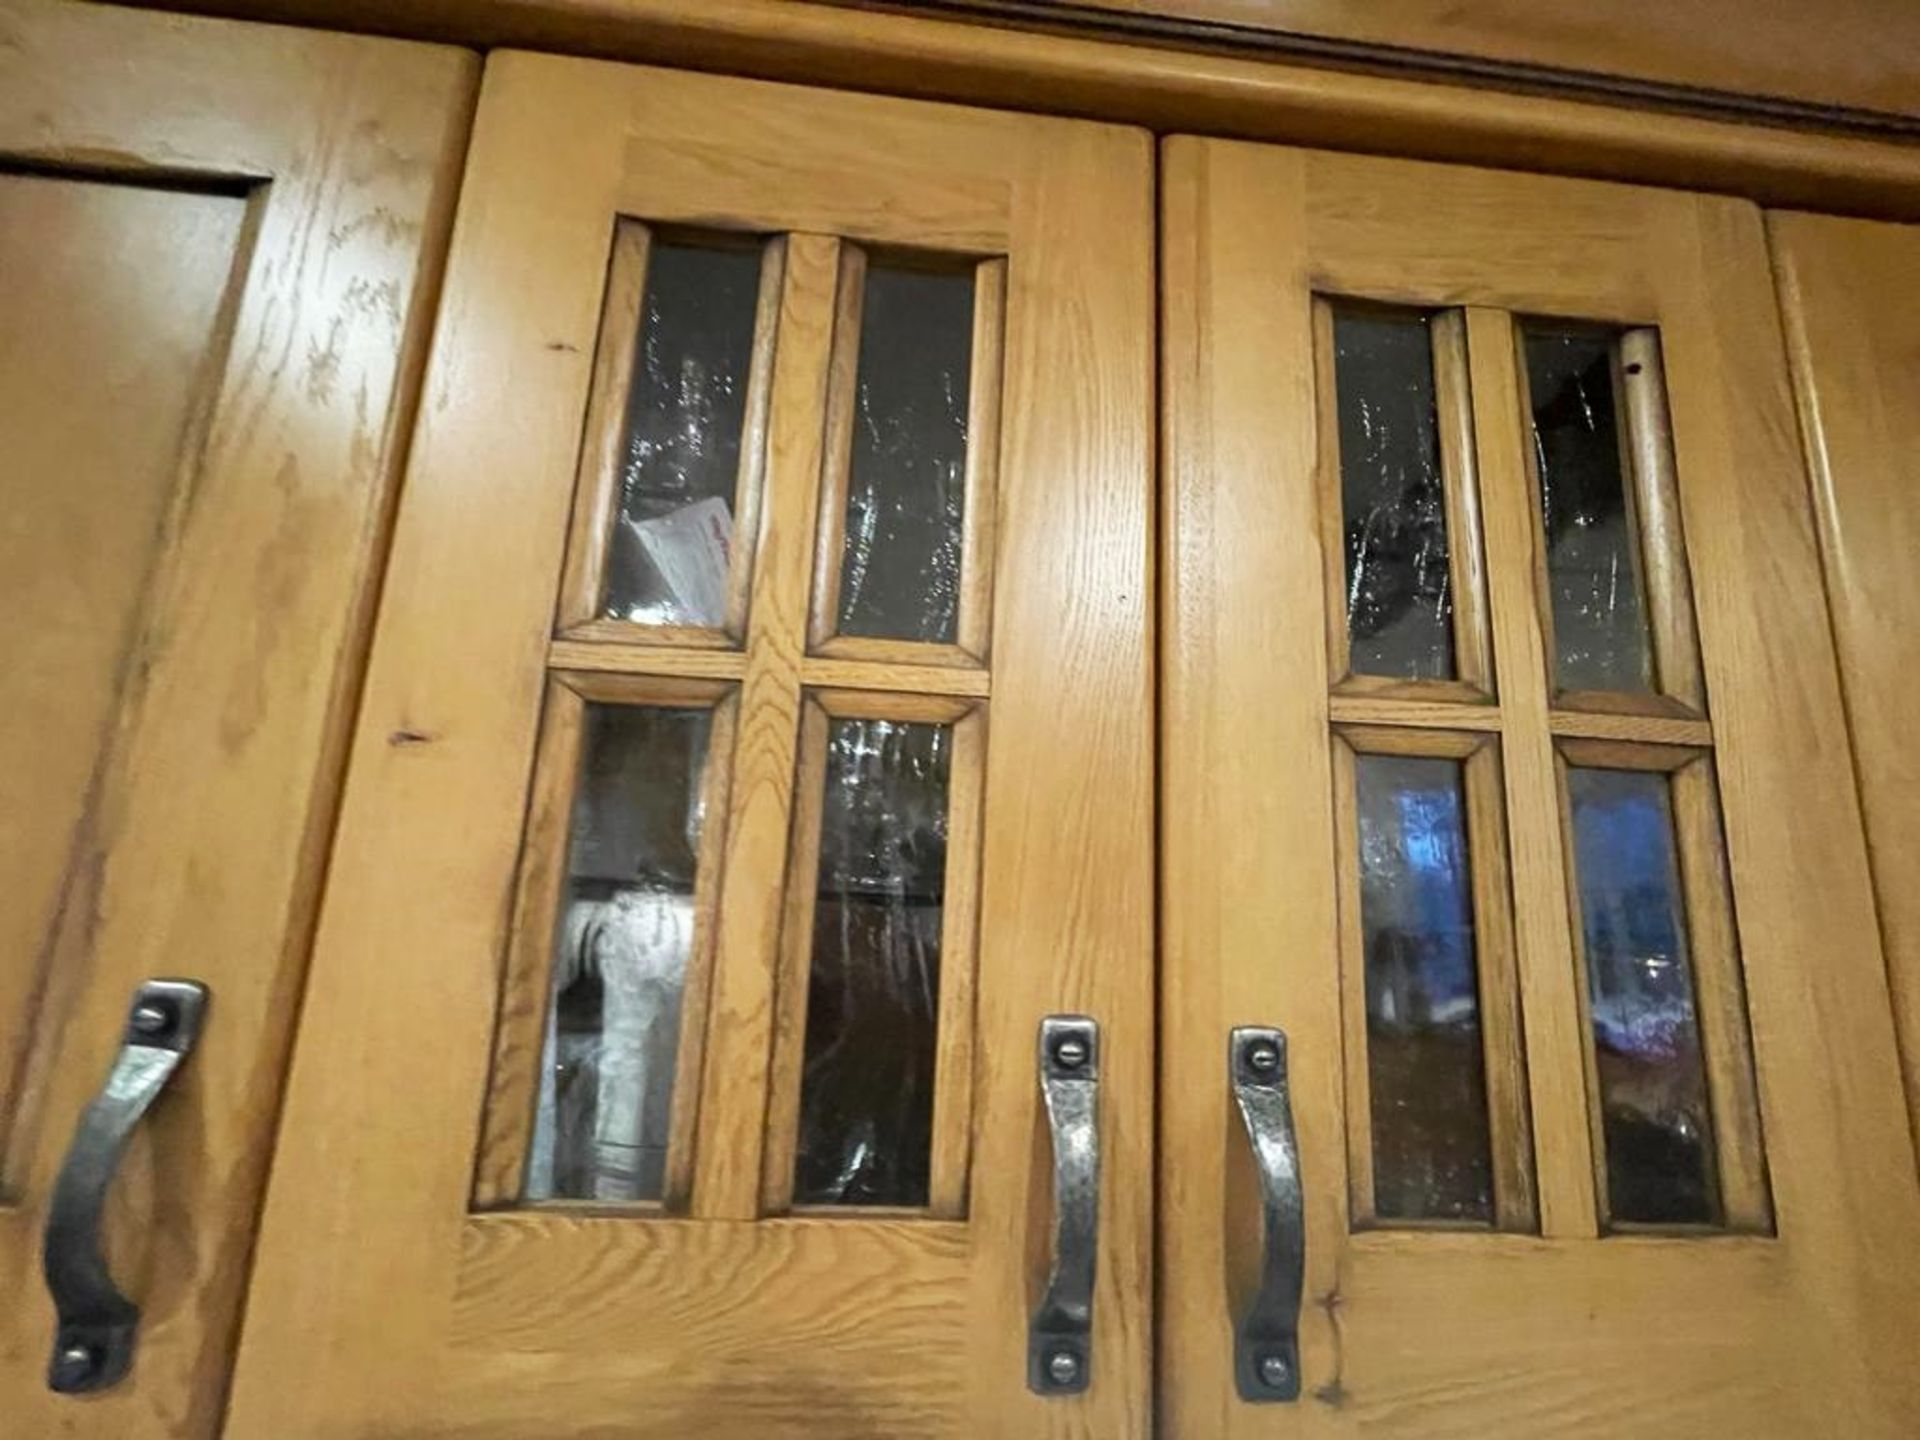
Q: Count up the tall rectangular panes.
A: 8